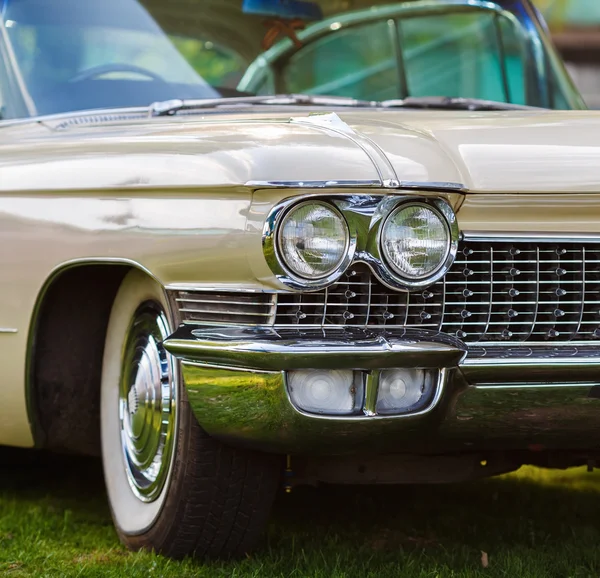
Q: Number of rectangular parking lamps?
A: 2